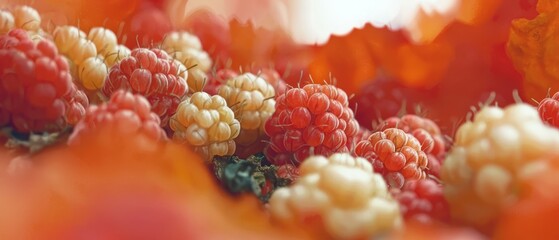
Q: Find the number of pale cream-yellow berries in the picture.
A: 7